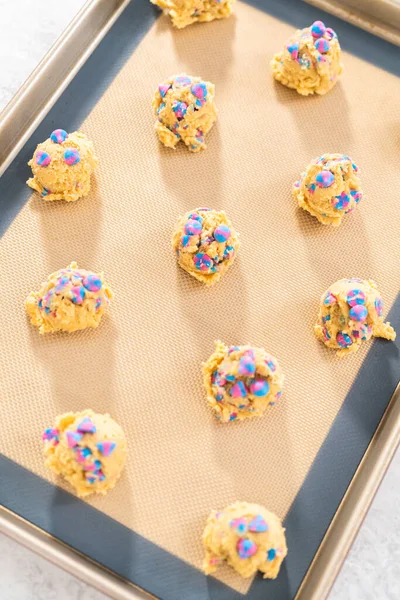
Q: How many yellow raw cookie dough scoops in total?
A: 11